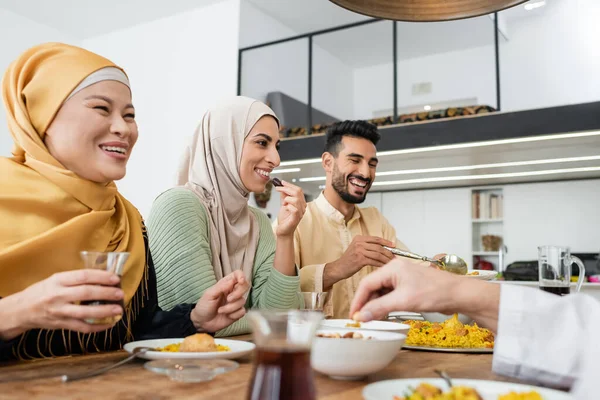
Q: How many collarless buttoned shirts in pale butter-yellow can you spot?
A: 1